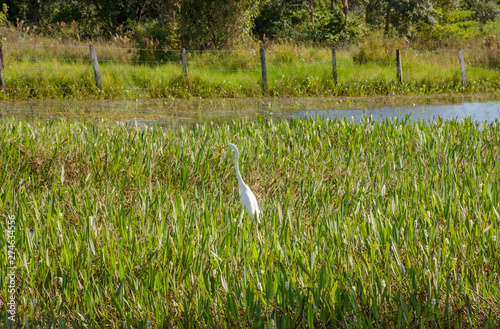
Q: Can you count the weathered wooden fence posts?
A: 7